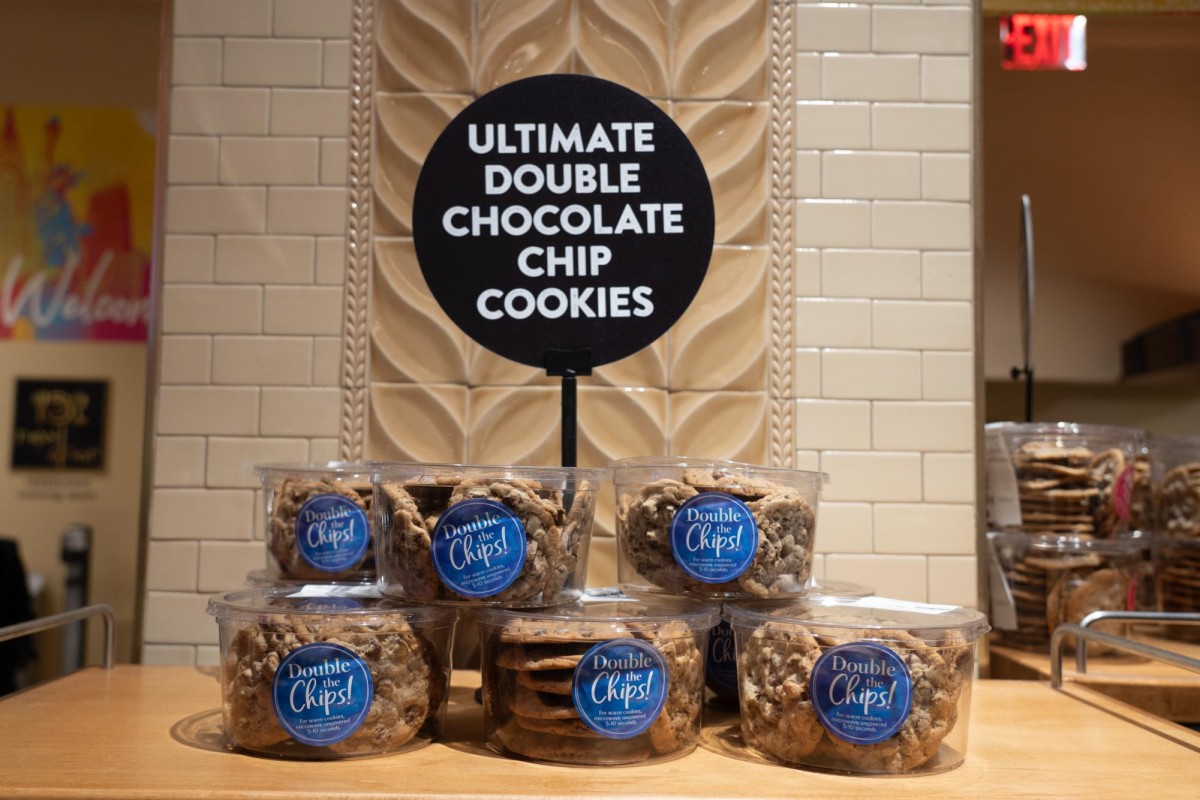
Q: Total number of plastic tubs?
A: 12